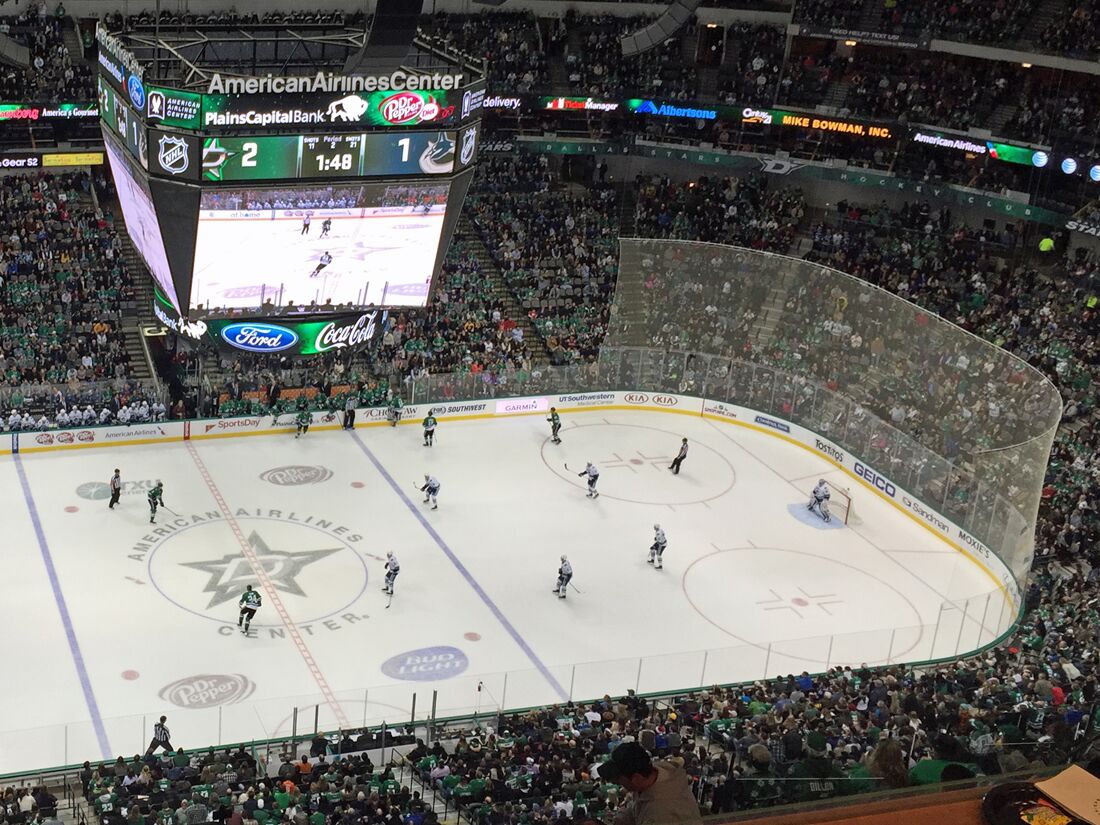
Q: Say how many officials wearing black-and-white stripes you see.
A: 4